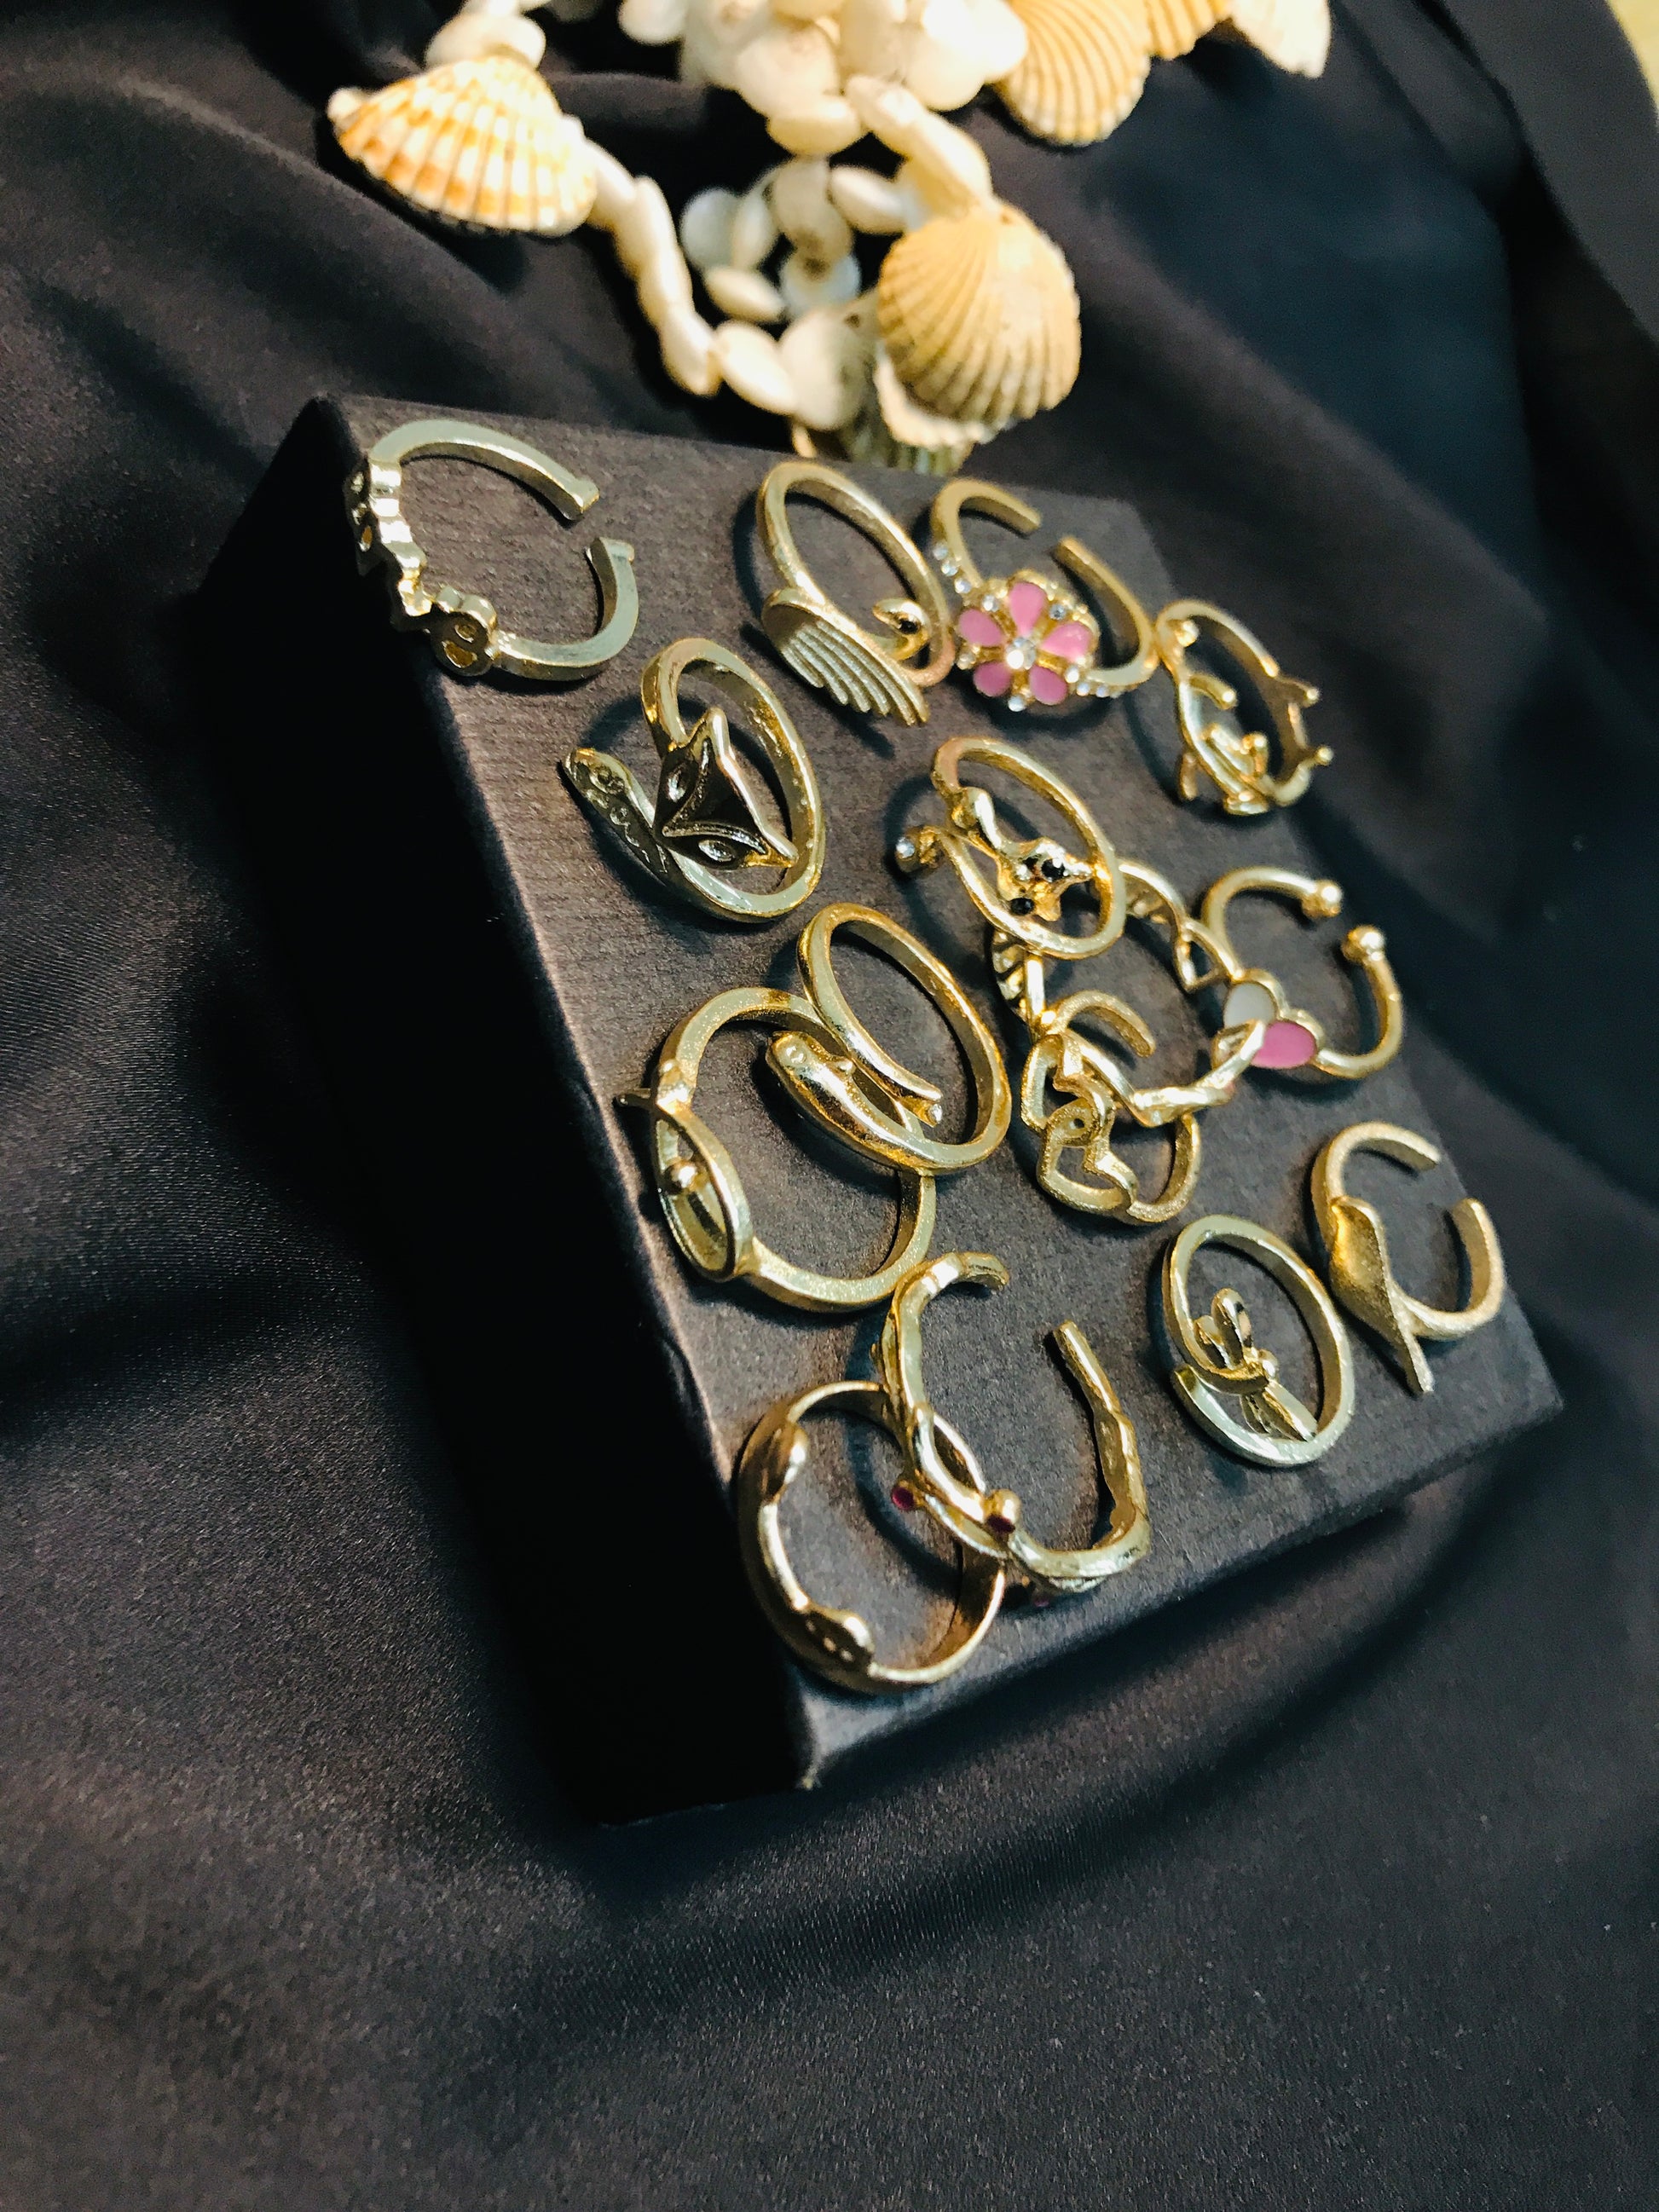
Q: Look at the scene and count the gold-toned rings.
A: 15